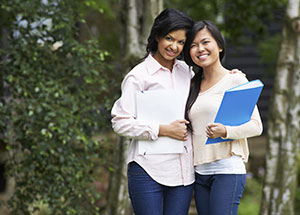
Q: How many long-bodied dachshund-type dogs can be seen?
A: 0